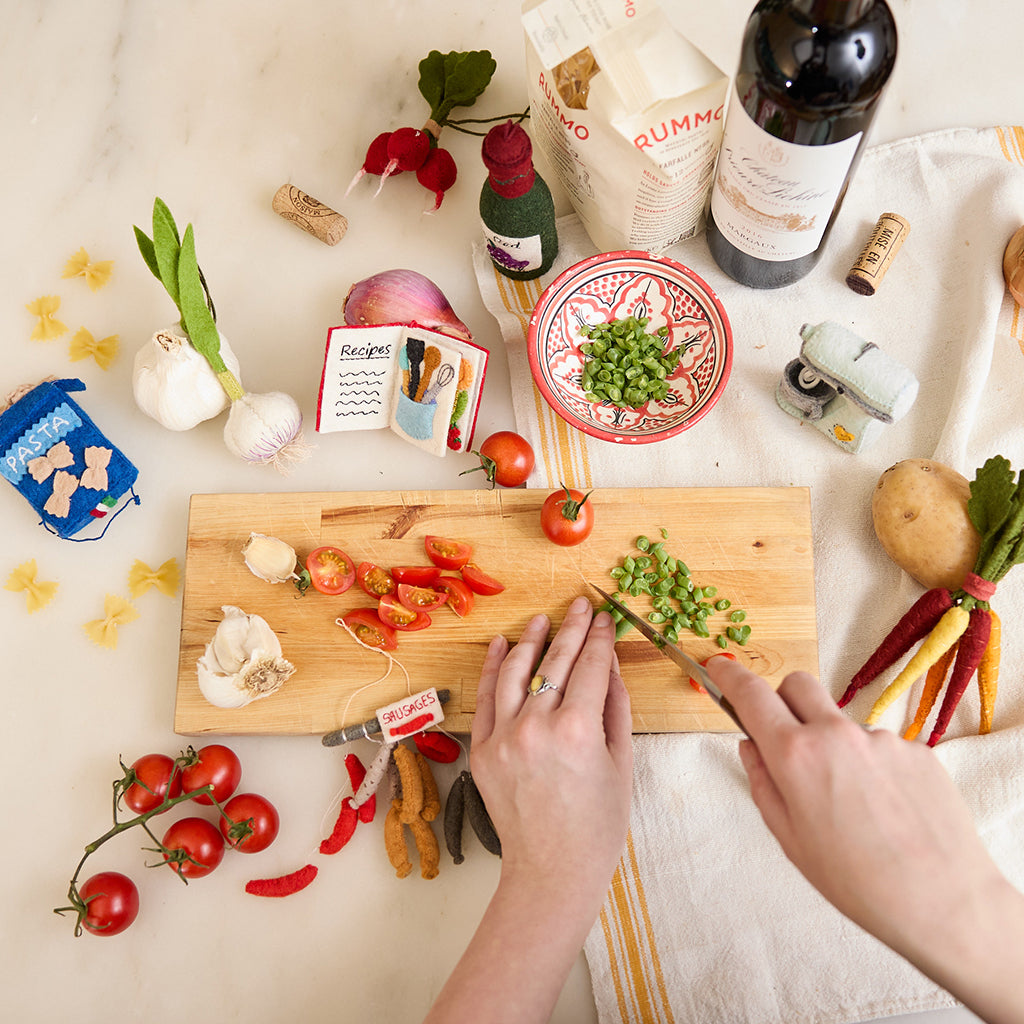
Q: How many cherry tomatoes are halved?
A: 1